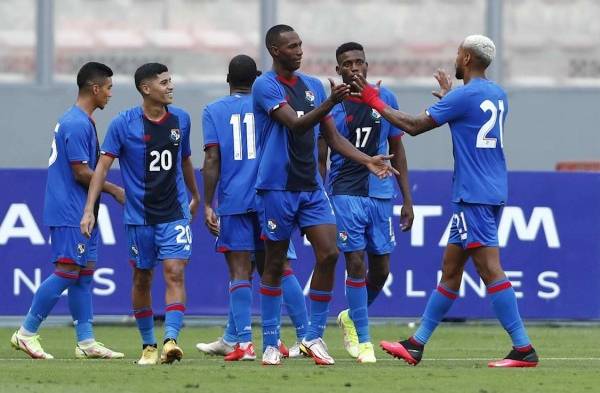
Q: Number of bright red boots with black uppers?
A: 2